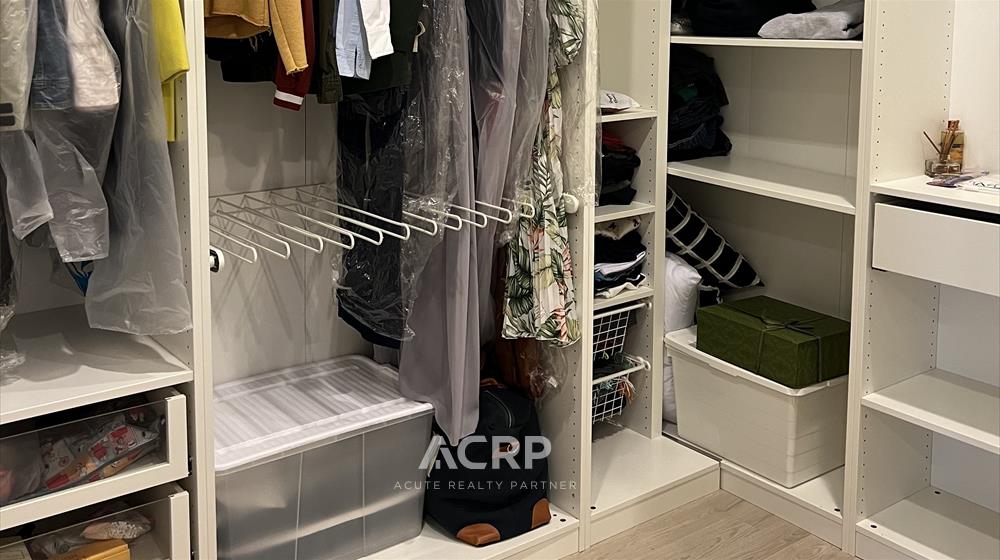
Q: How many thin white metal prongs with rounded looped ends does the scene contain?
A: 11